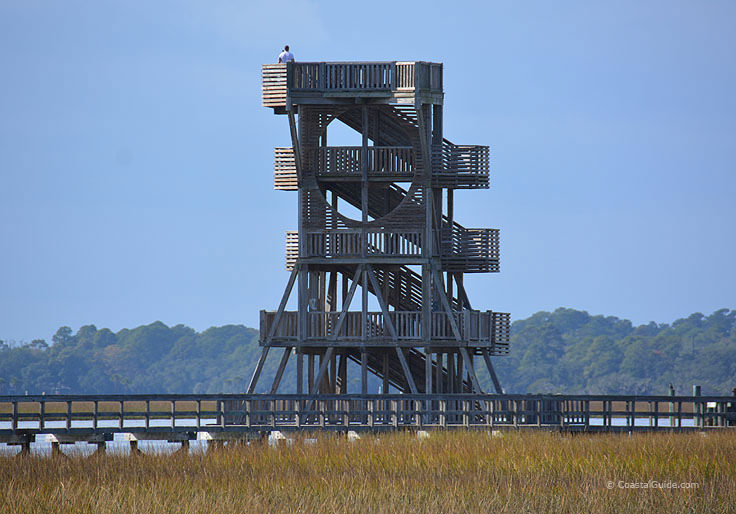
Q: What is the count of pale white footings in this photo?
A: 7